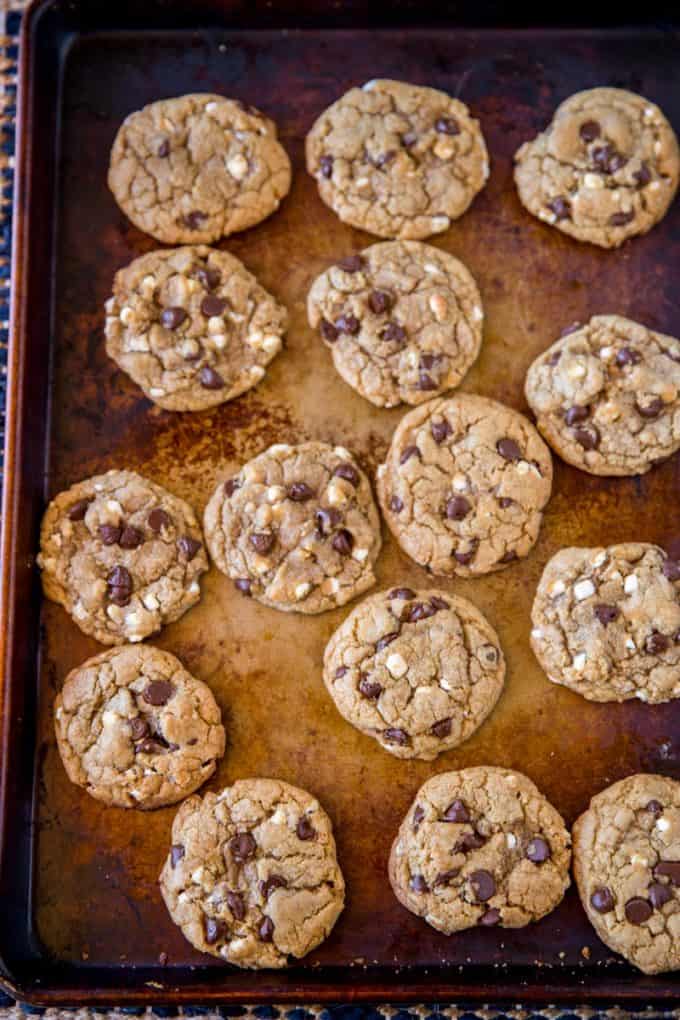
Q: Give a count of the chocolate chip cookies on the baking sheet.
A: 15